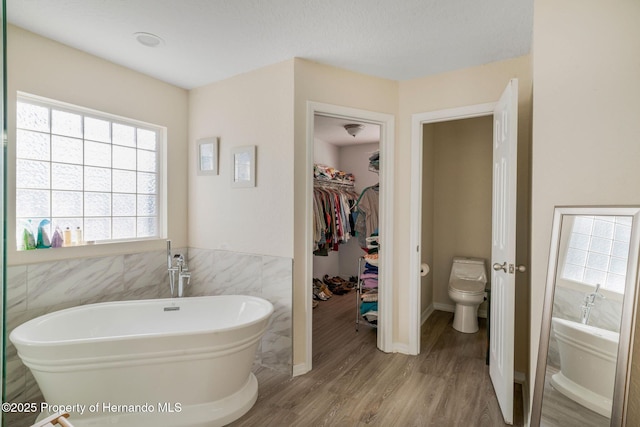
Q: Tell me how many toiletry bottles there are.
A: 5